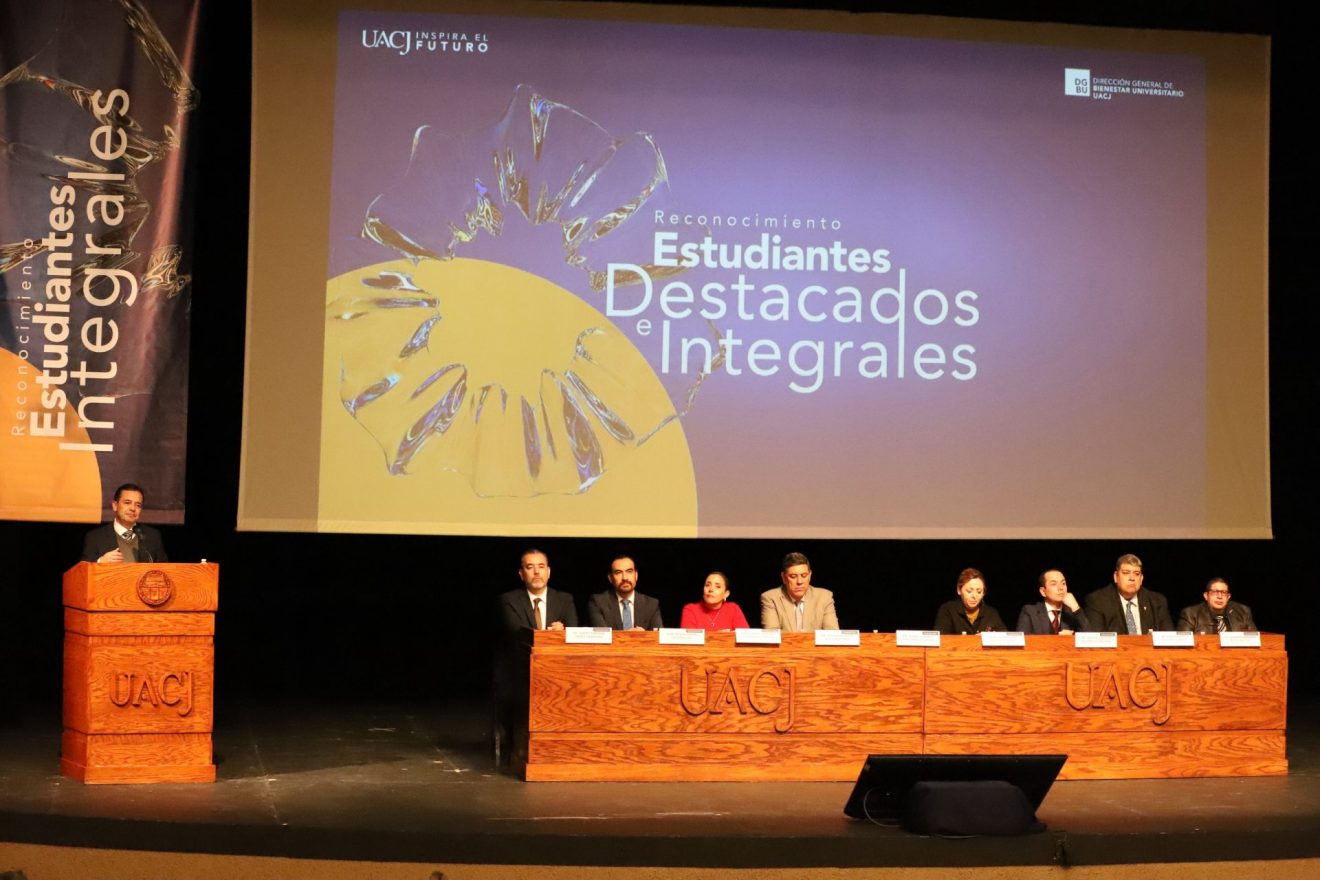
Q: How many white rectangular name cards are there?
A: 9